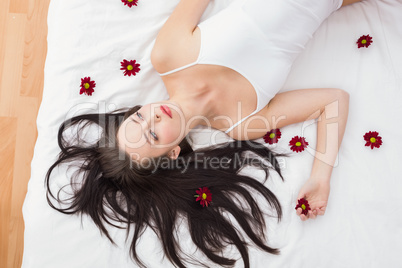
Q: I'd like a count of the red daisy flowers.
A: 9